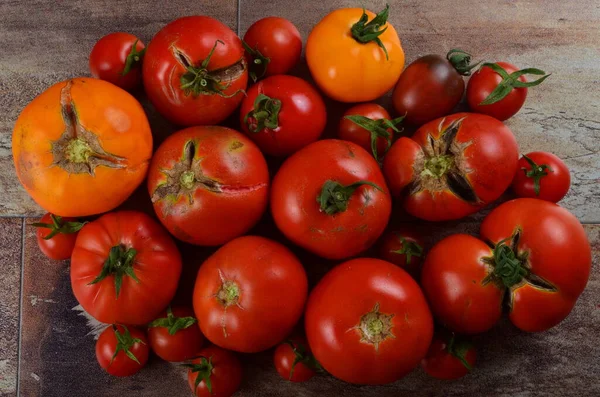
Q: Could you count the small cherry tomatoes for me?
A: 12